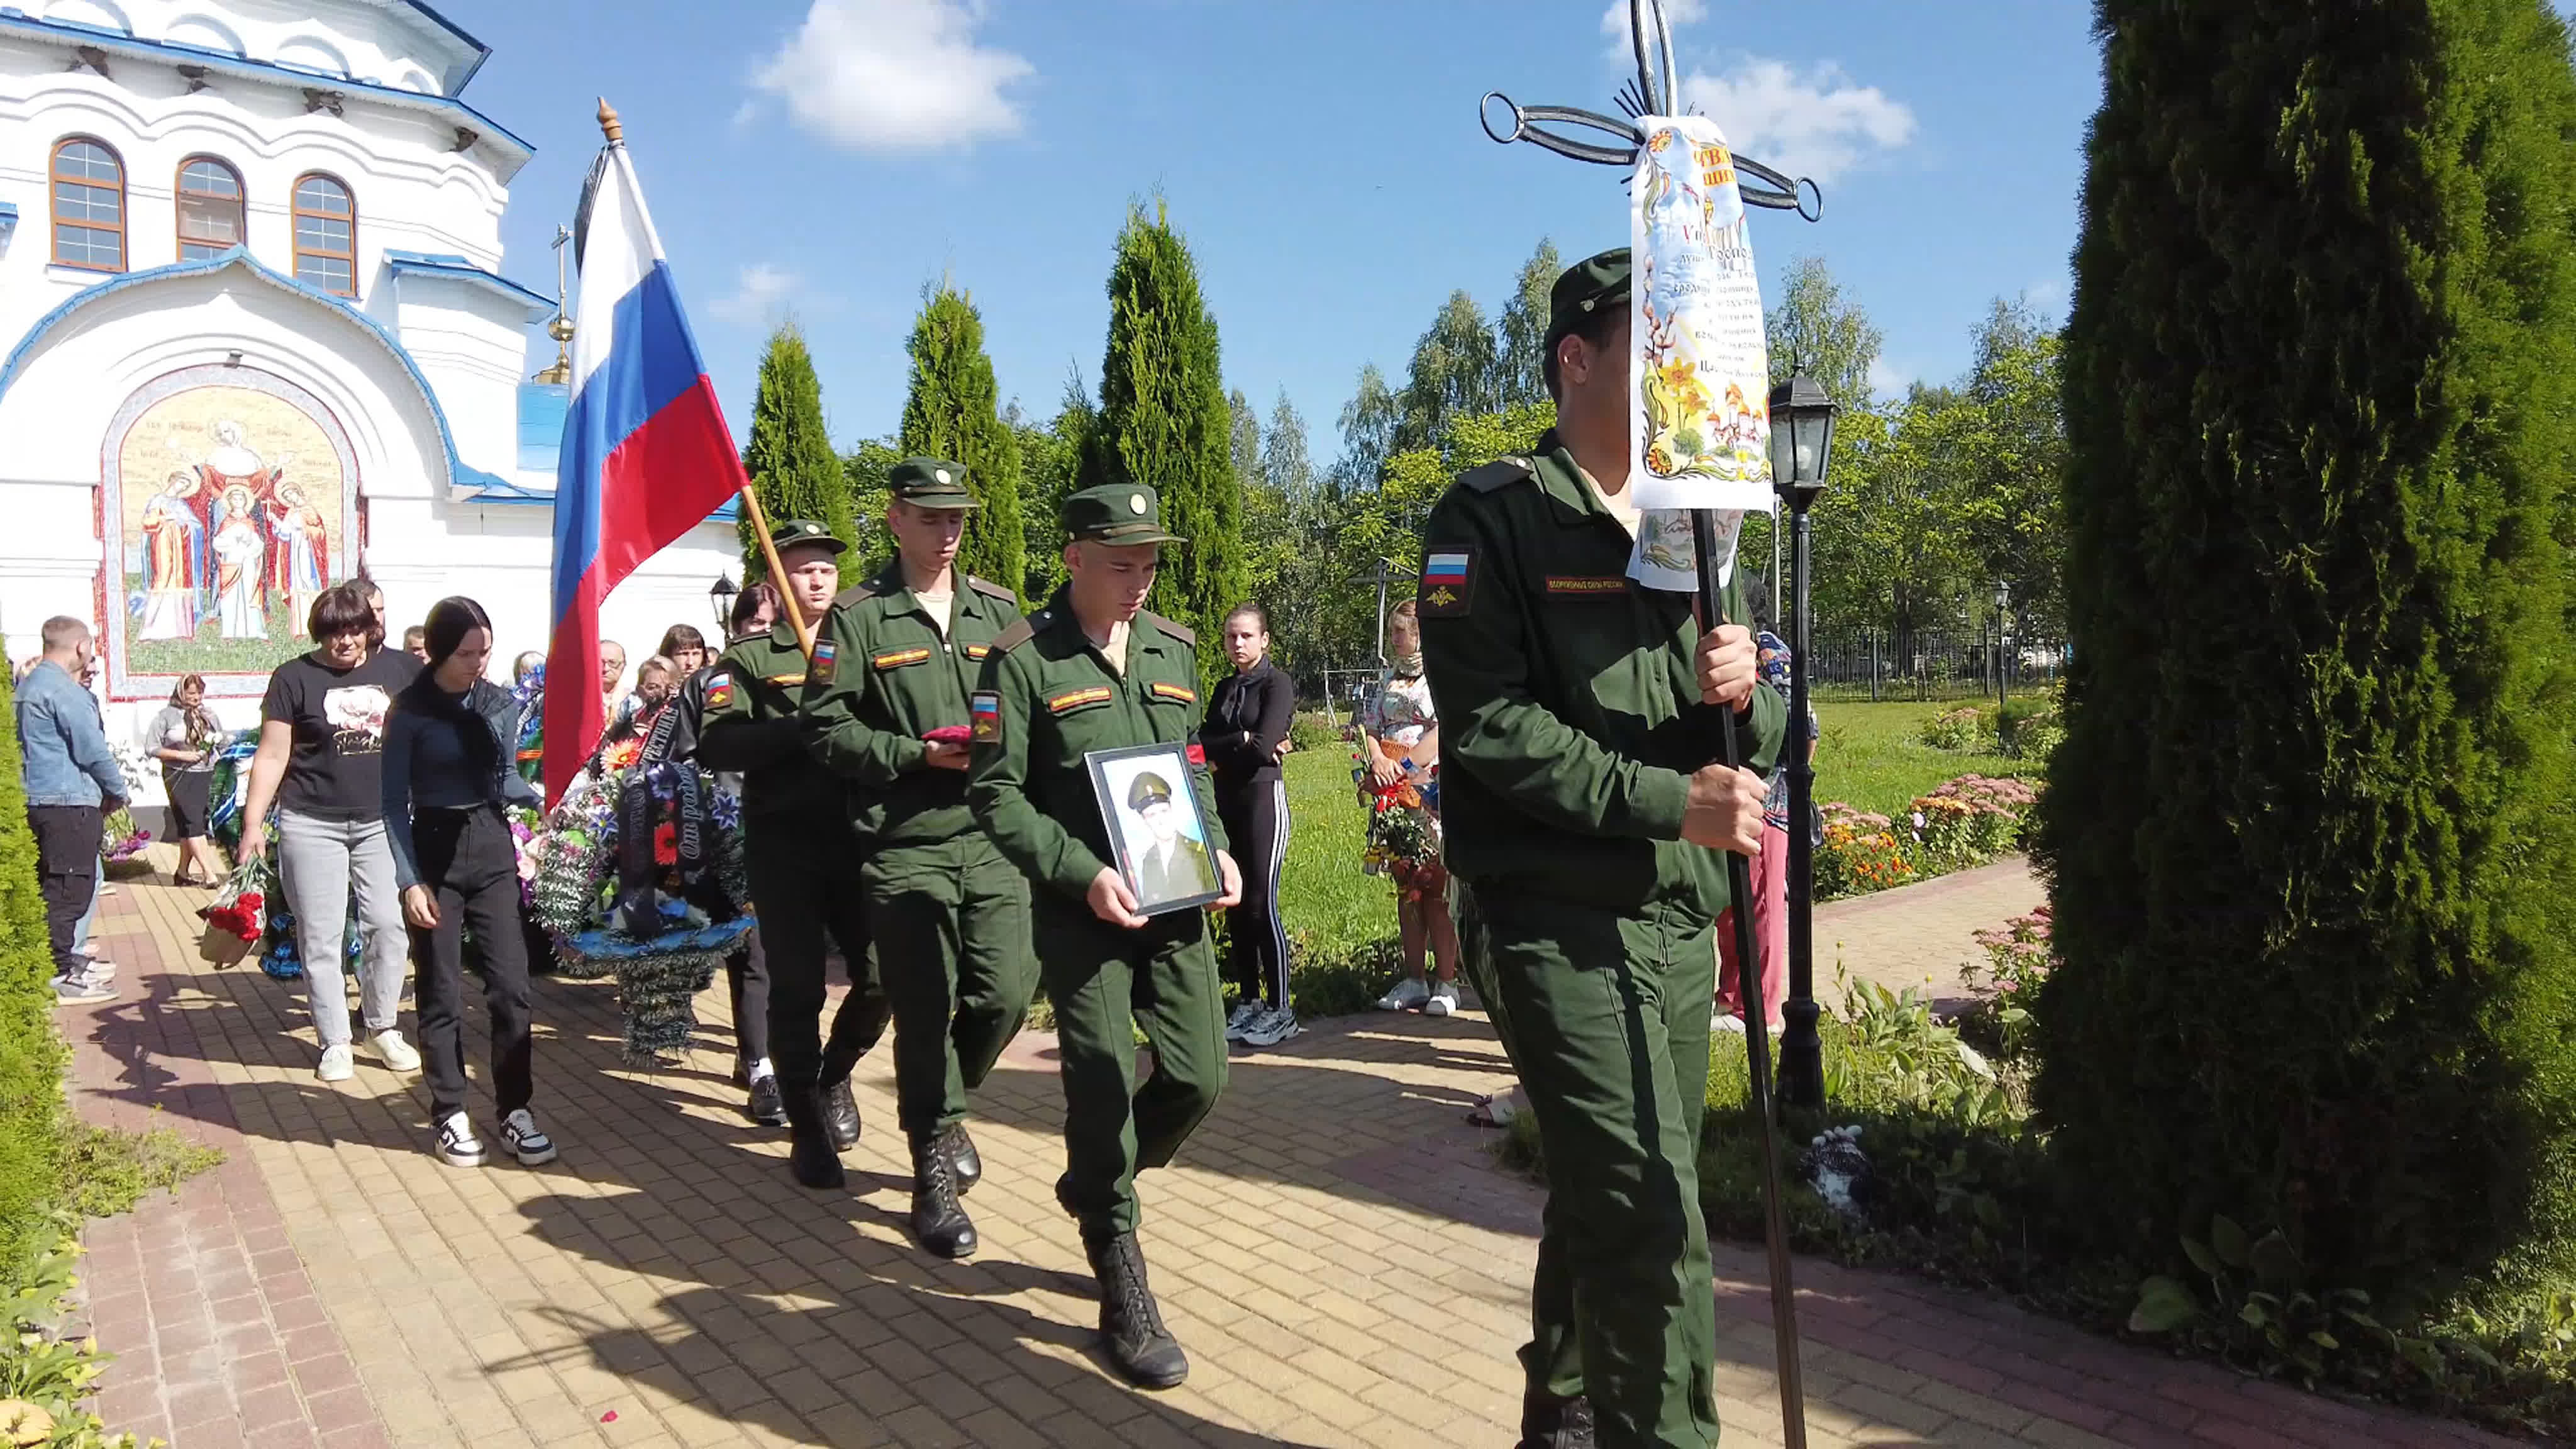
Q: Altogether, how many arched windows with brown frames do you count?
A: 3